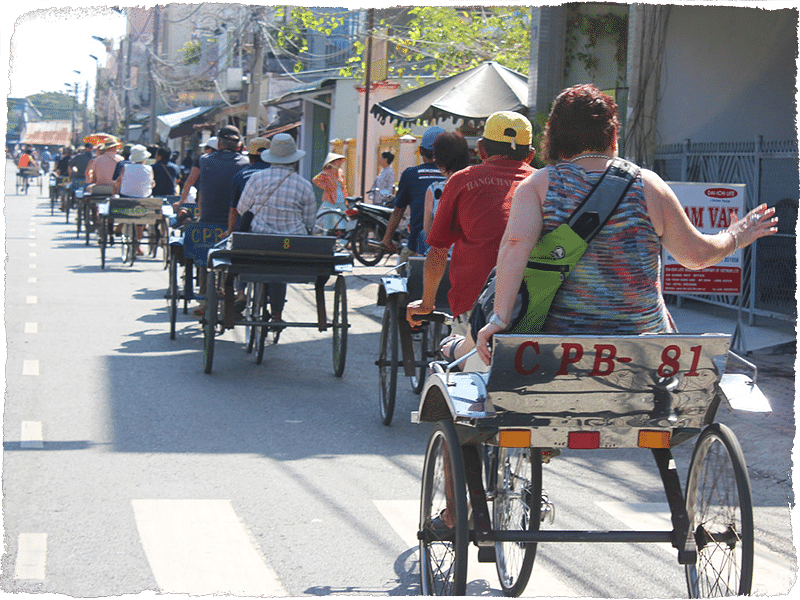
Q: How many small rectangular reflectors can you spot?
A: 3